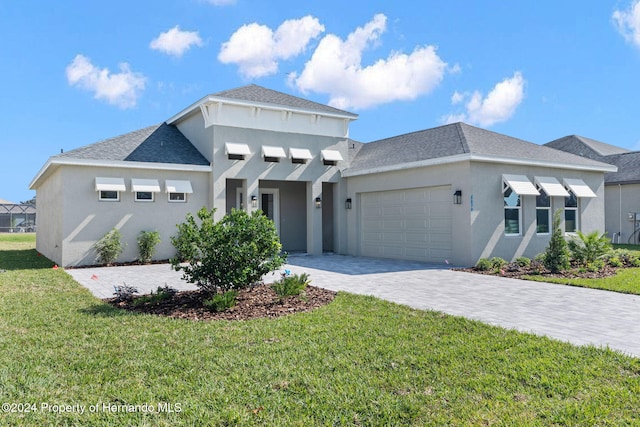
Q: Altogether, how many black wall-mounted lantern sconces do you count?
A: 4